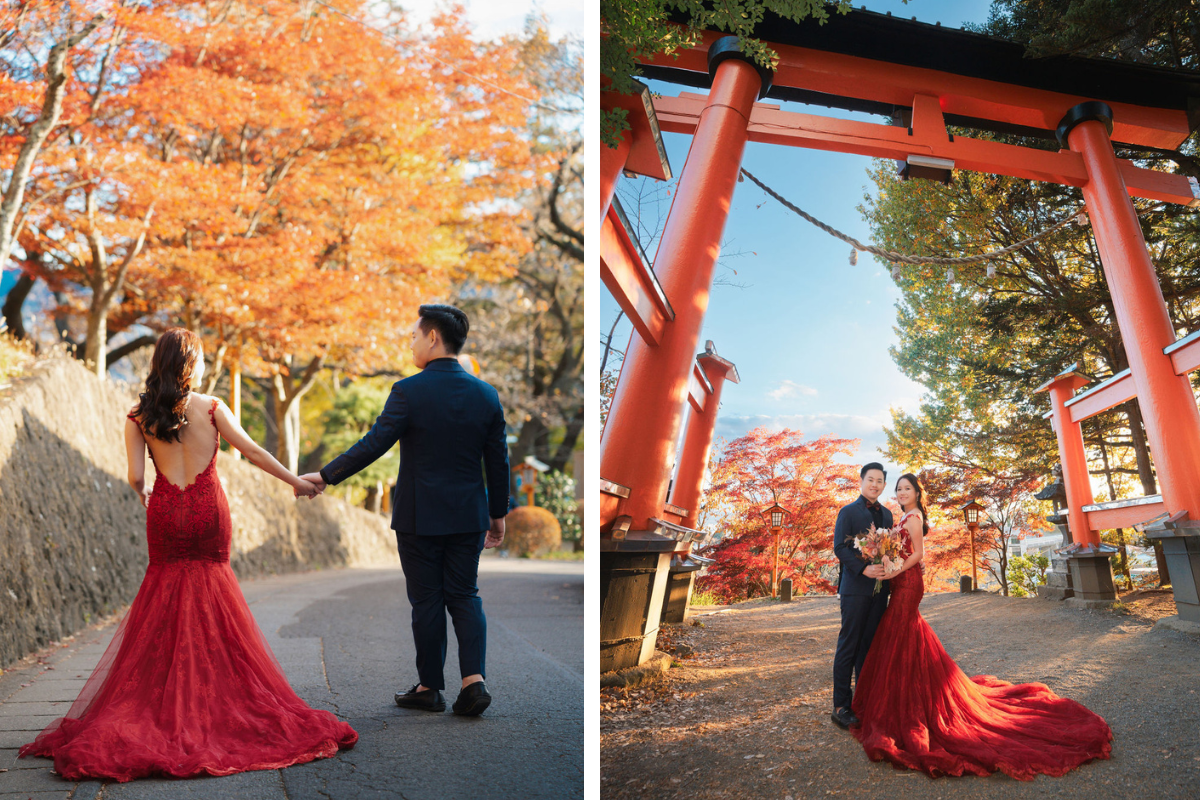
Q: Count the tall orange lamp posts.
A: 2